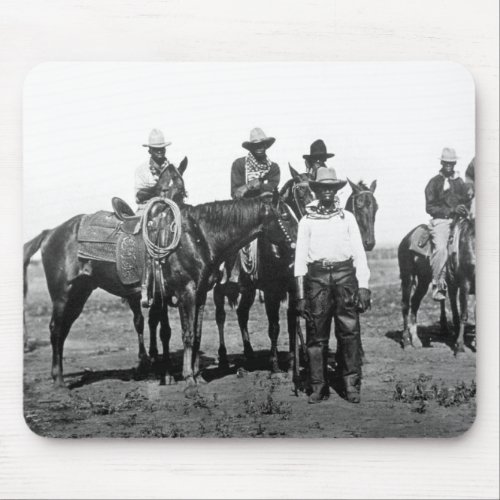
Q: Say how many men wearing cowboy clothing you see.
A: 5